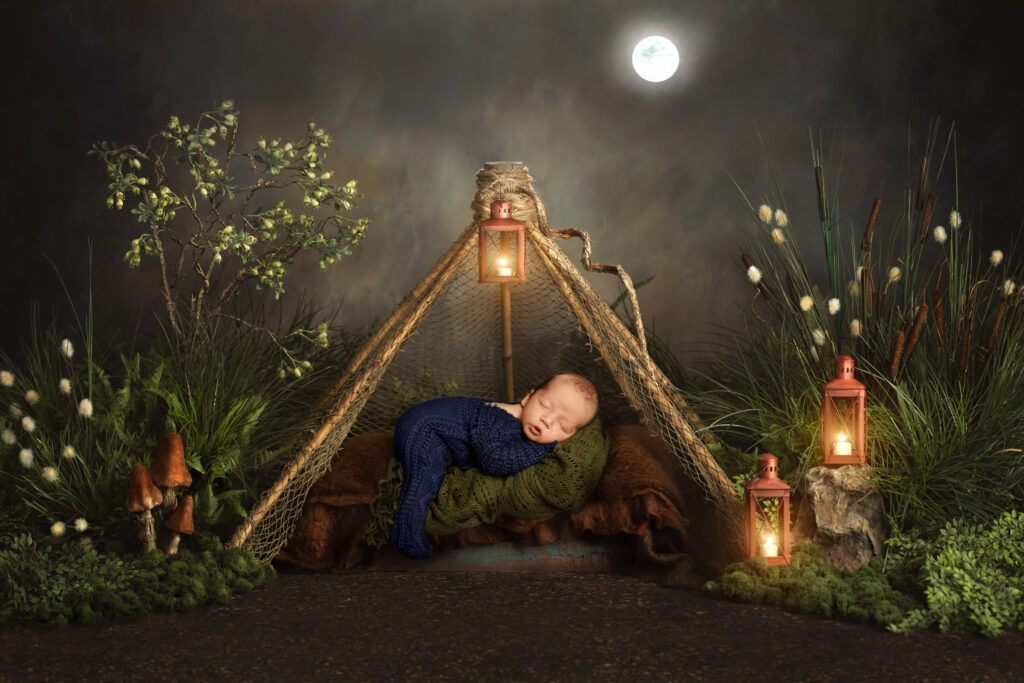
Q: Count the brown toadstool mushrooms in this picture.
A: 3